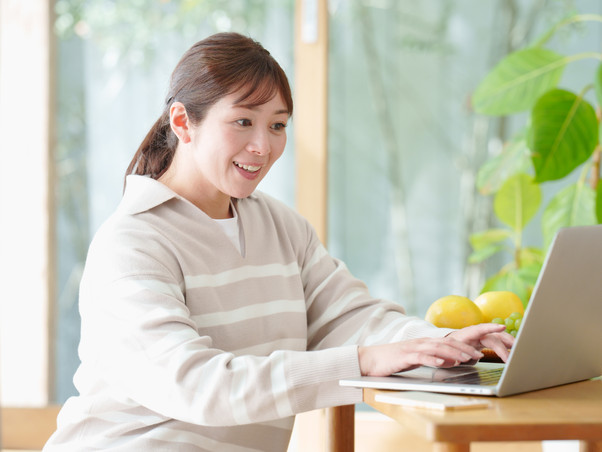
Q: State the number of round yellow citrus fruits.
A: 2